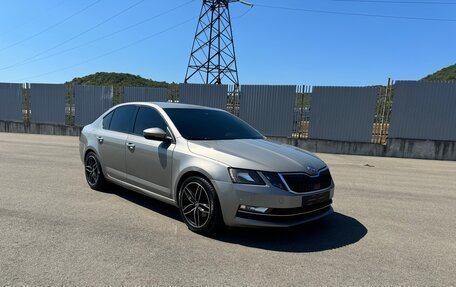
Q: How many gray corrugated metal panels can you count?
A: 8